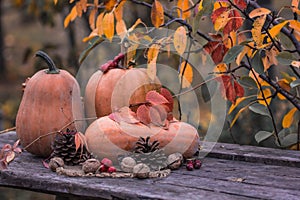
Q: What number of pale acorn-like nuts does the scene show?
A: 5